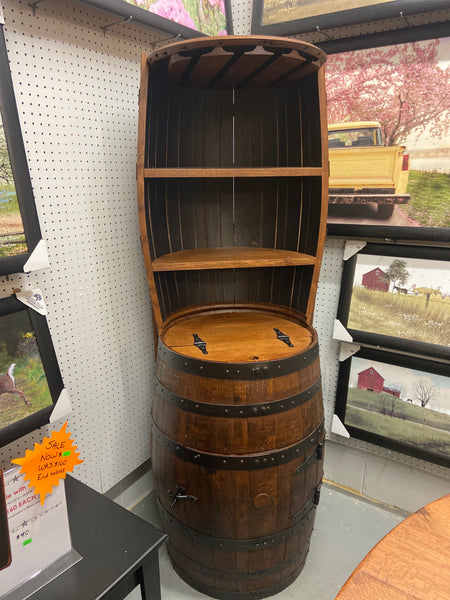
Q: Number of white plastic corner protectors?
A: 7